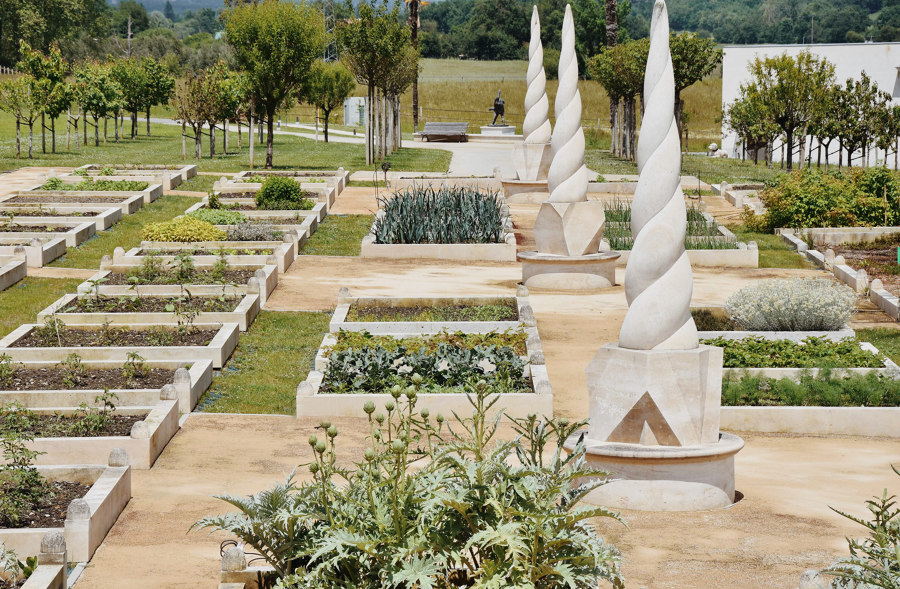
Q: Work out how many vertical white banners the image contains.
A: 0